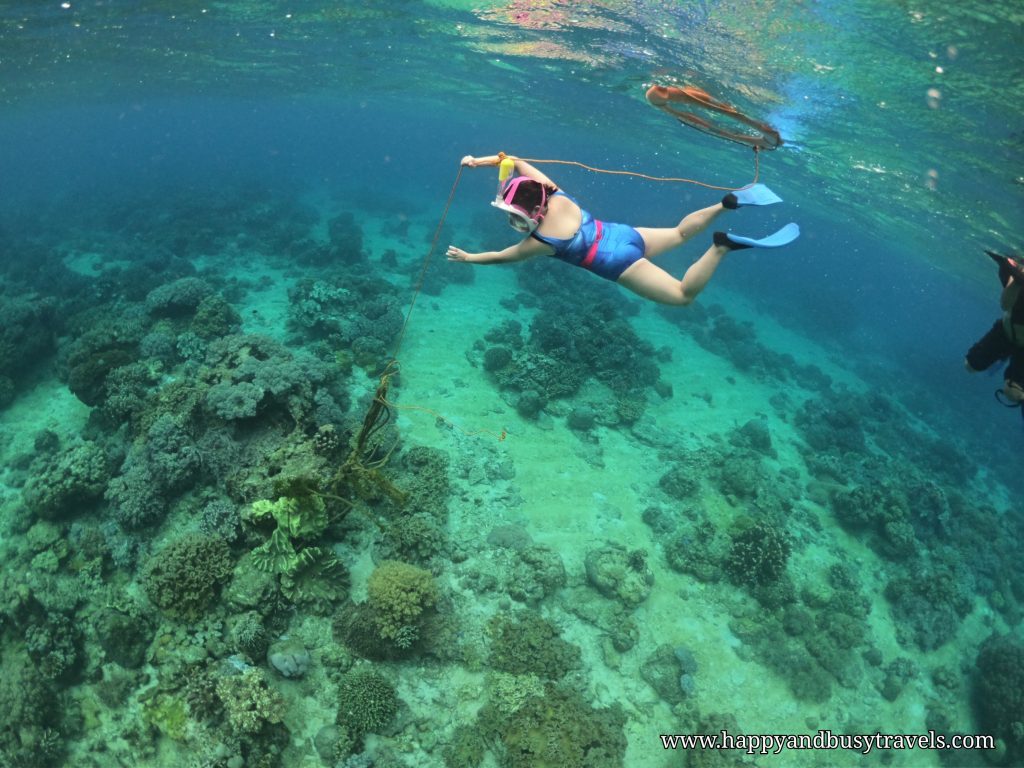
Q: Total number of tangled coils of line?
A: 1